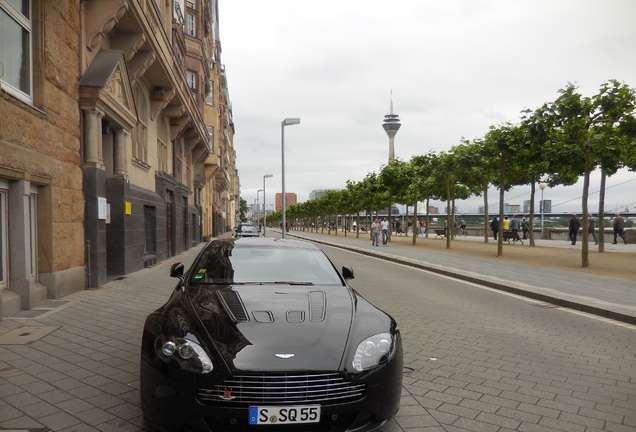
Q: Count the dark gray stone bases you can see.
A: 2